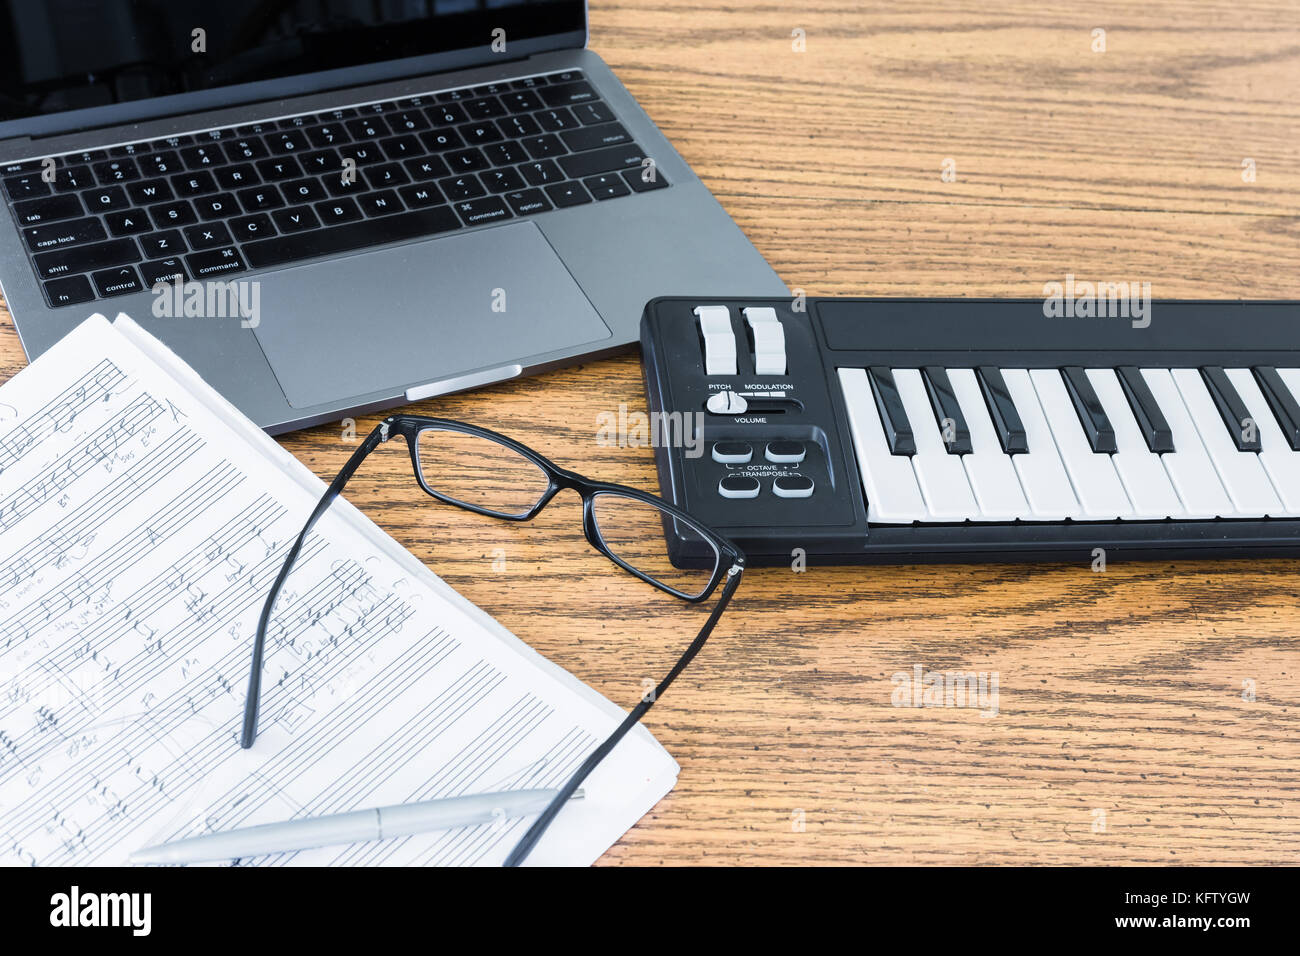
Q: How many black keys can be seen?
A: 7